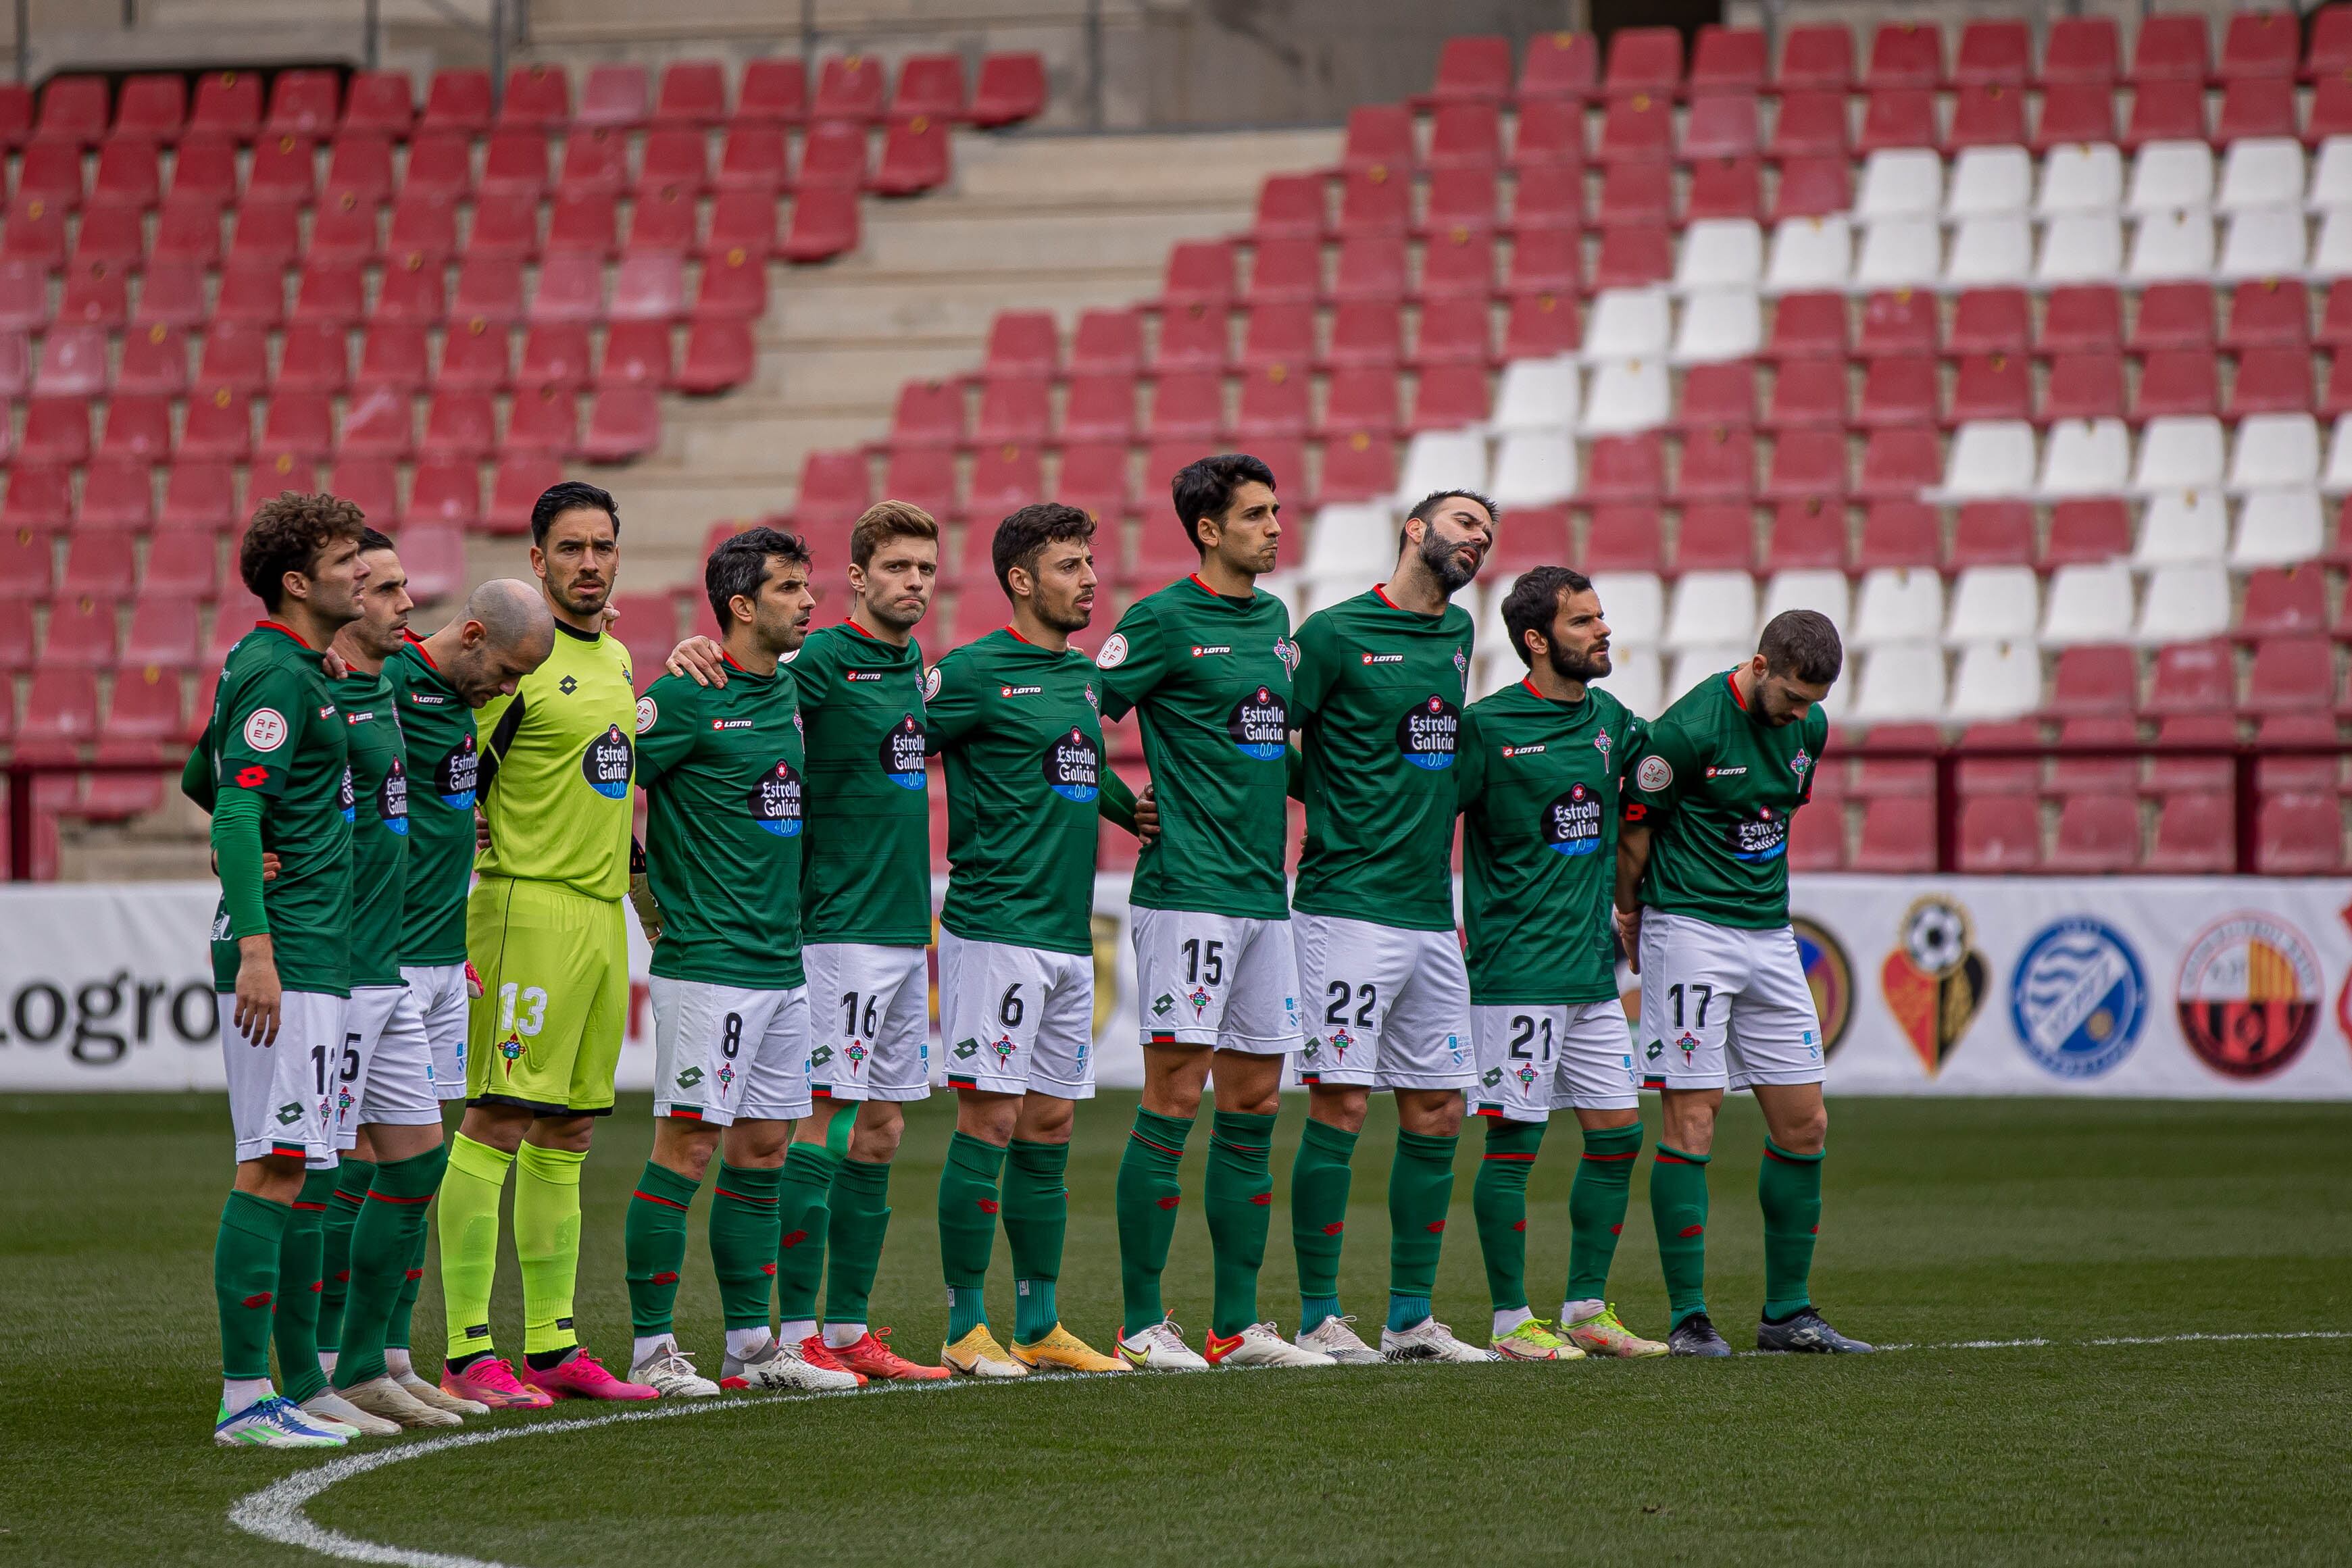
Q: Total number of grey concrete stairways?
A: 1